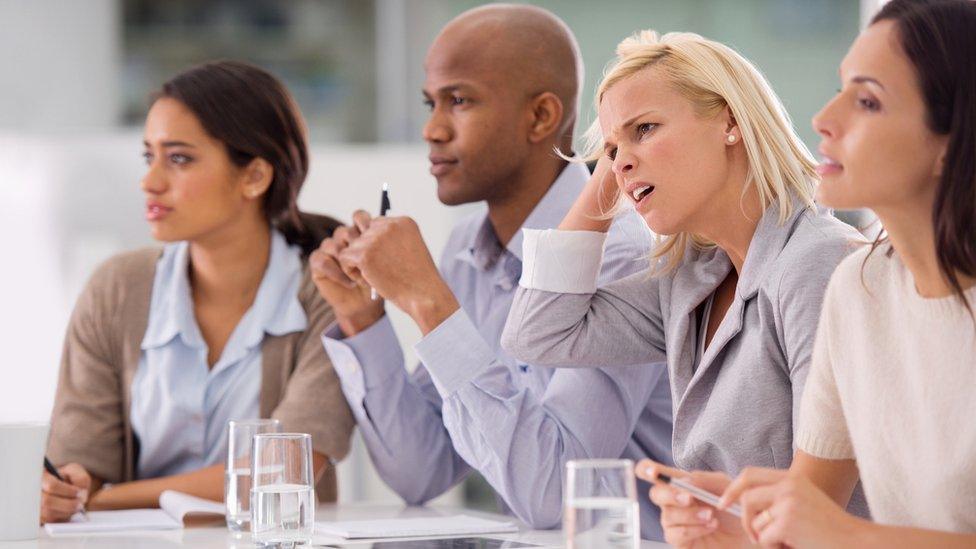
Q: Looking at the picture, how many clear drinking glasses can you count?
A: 3